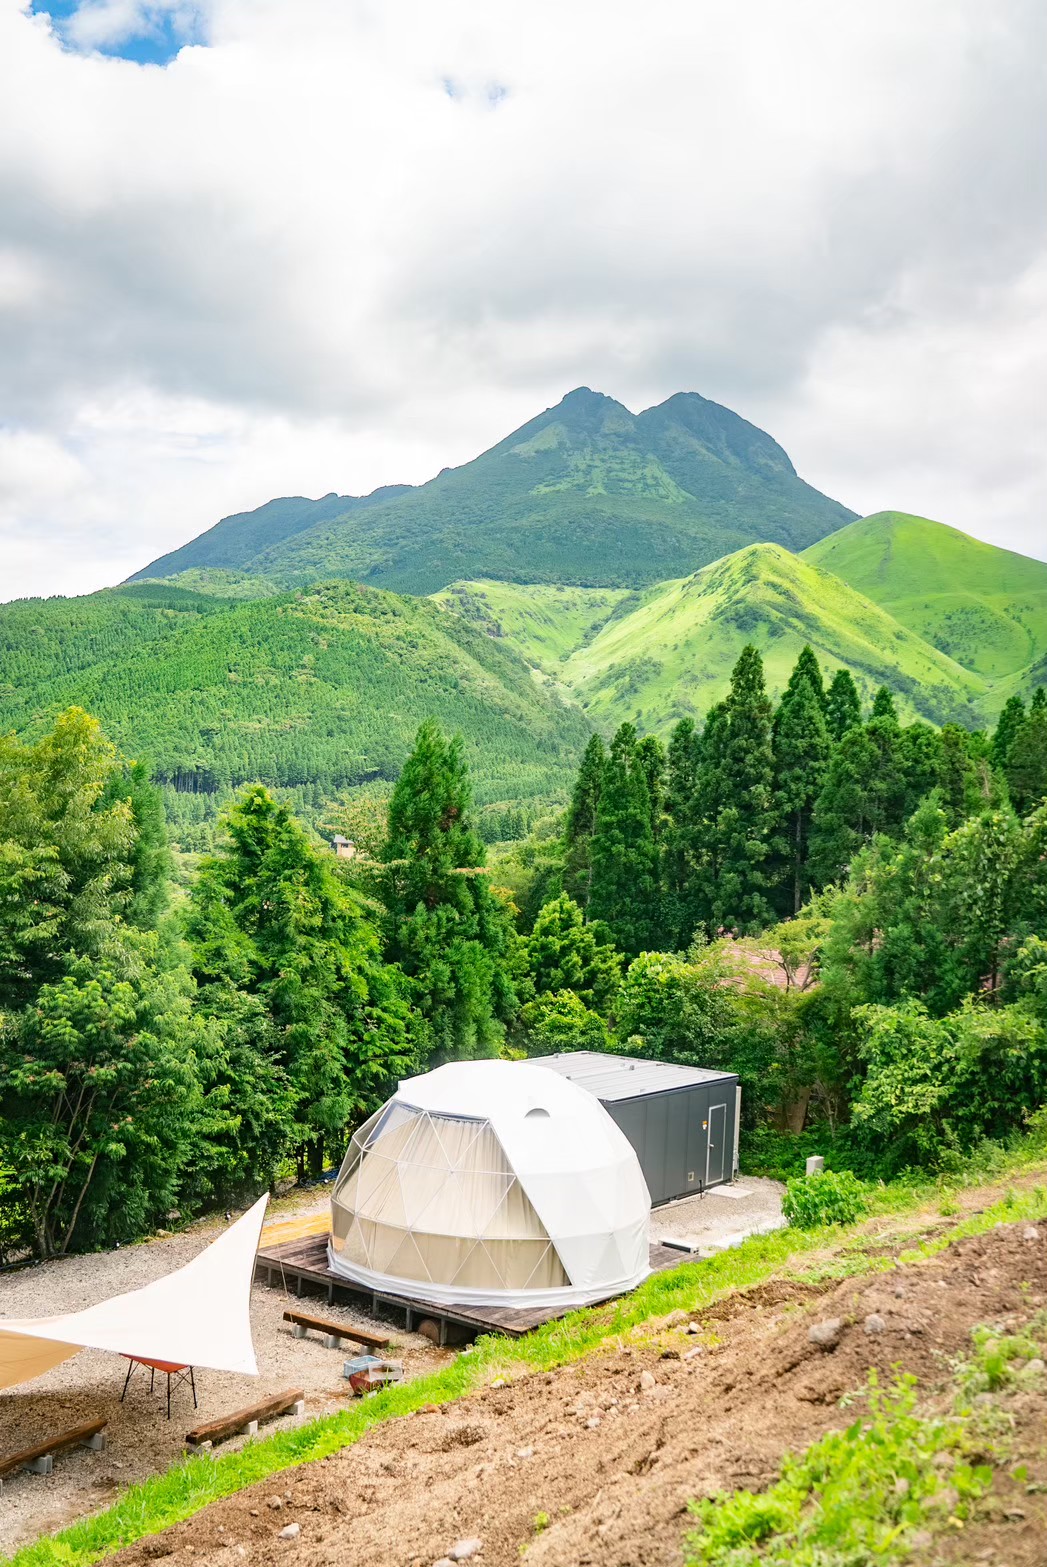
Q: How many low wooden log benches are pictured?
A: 3